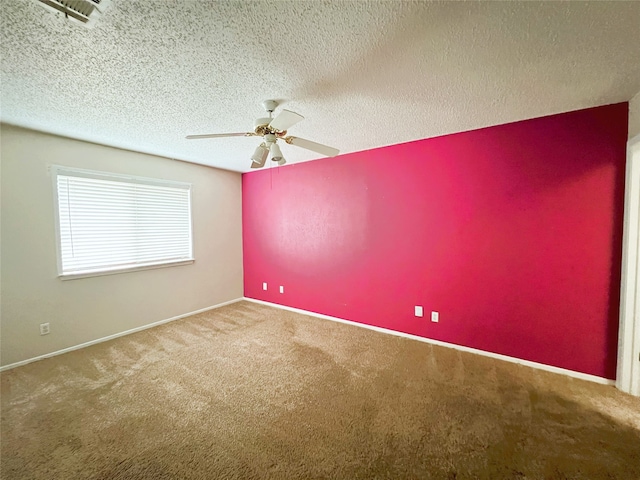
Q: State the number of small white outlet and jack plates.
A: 5